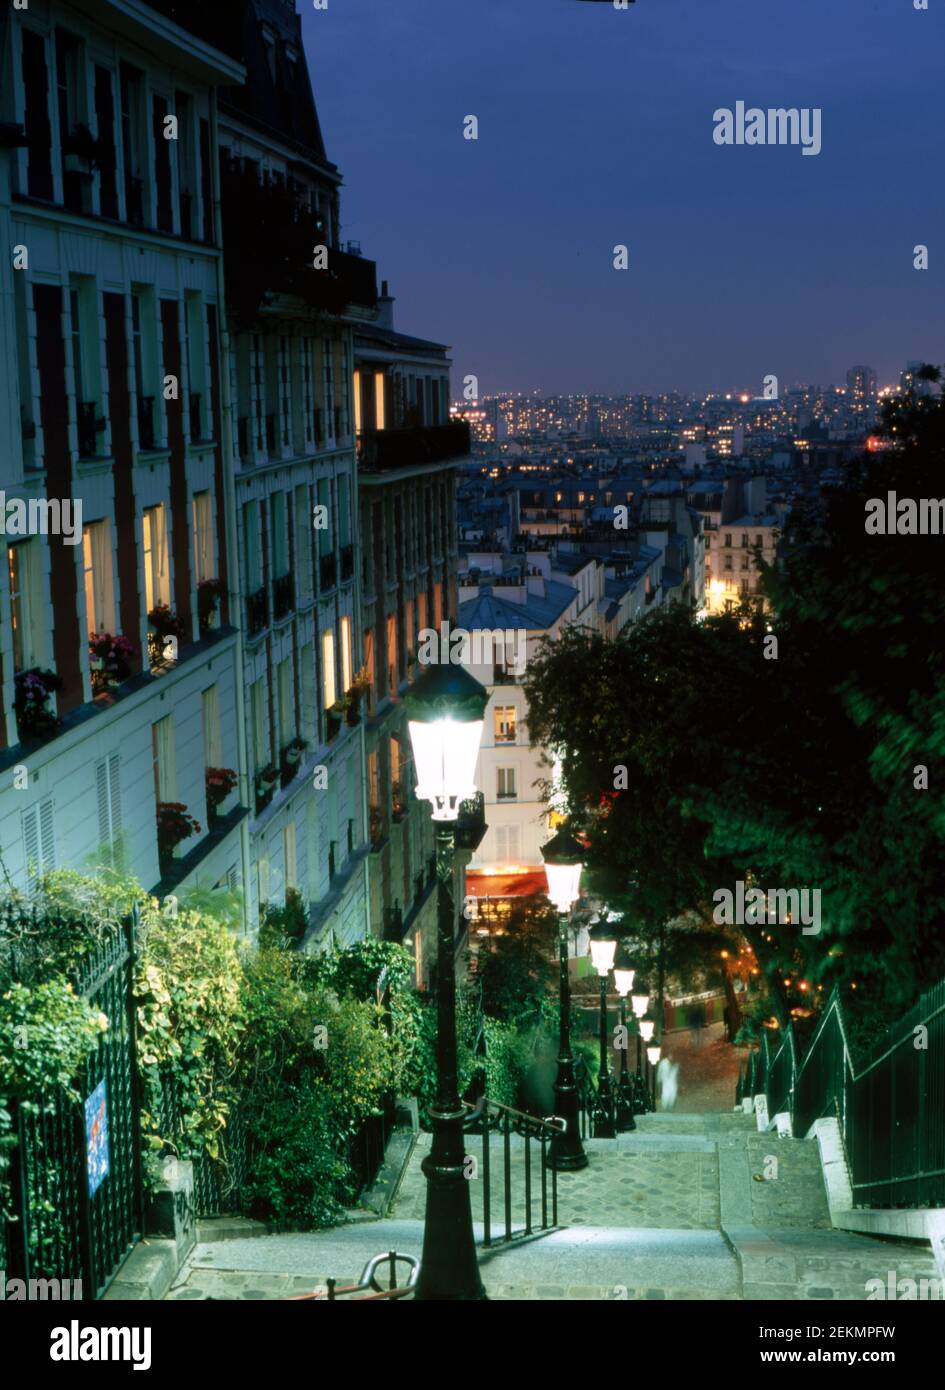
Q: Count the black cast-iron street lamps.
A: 7